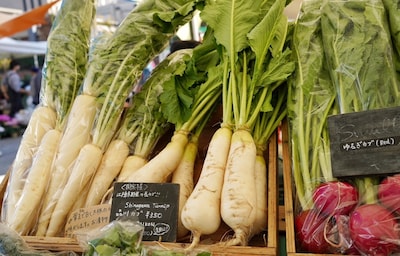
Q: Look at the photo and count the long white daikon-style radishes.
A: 11